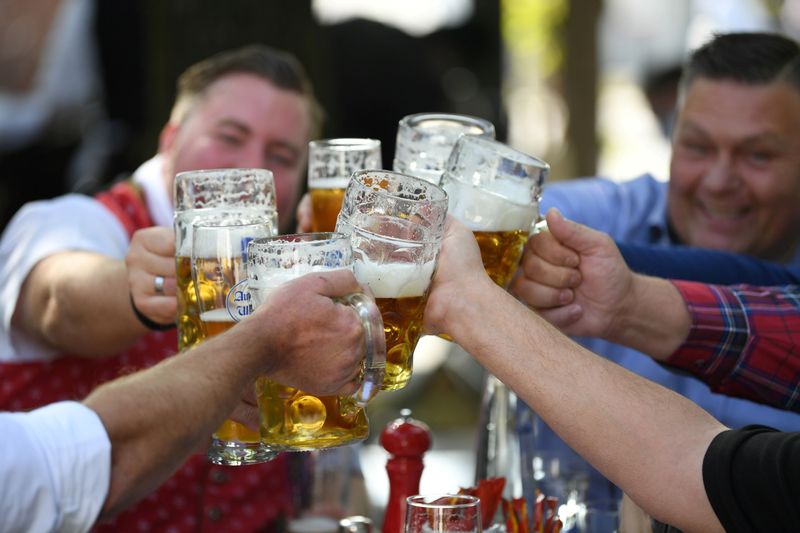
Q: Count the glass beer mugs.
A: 7